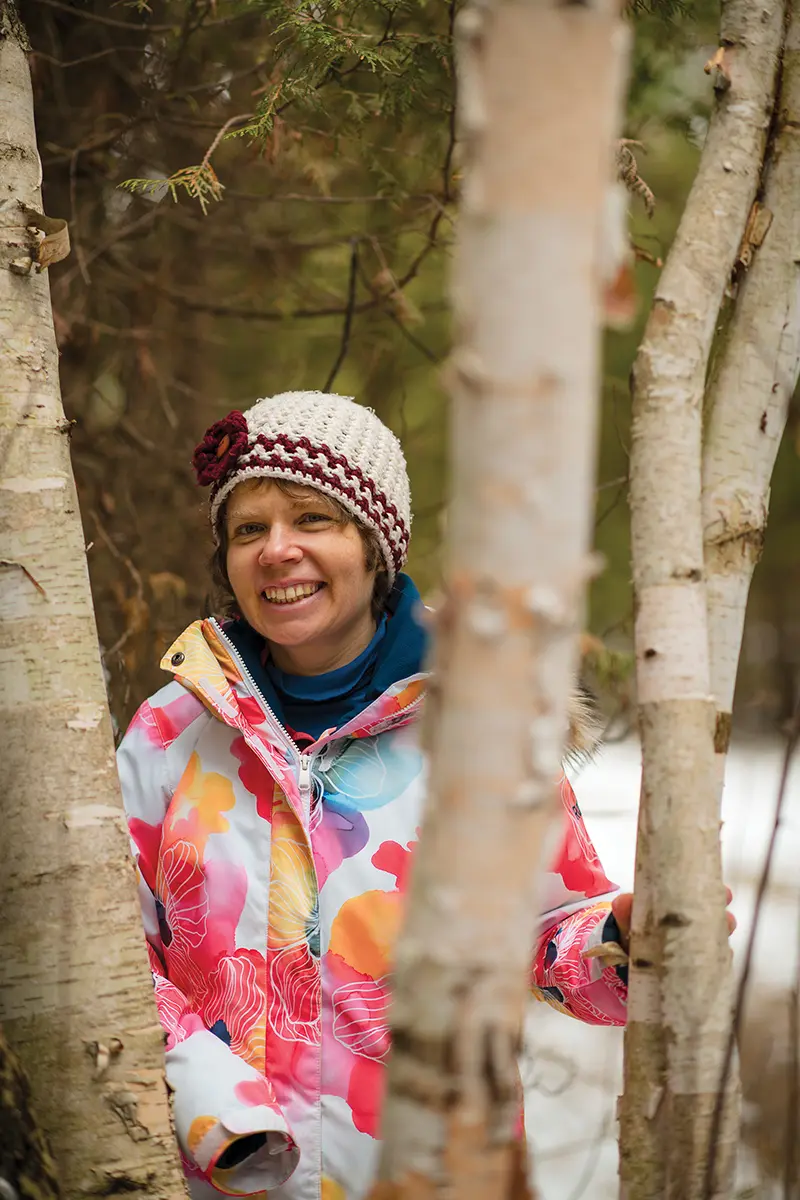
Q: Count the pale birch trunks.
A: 4